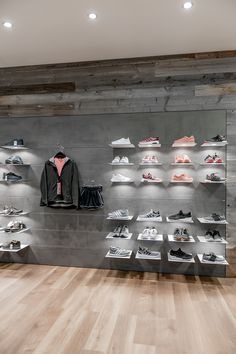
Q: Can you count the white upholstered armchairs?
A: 0